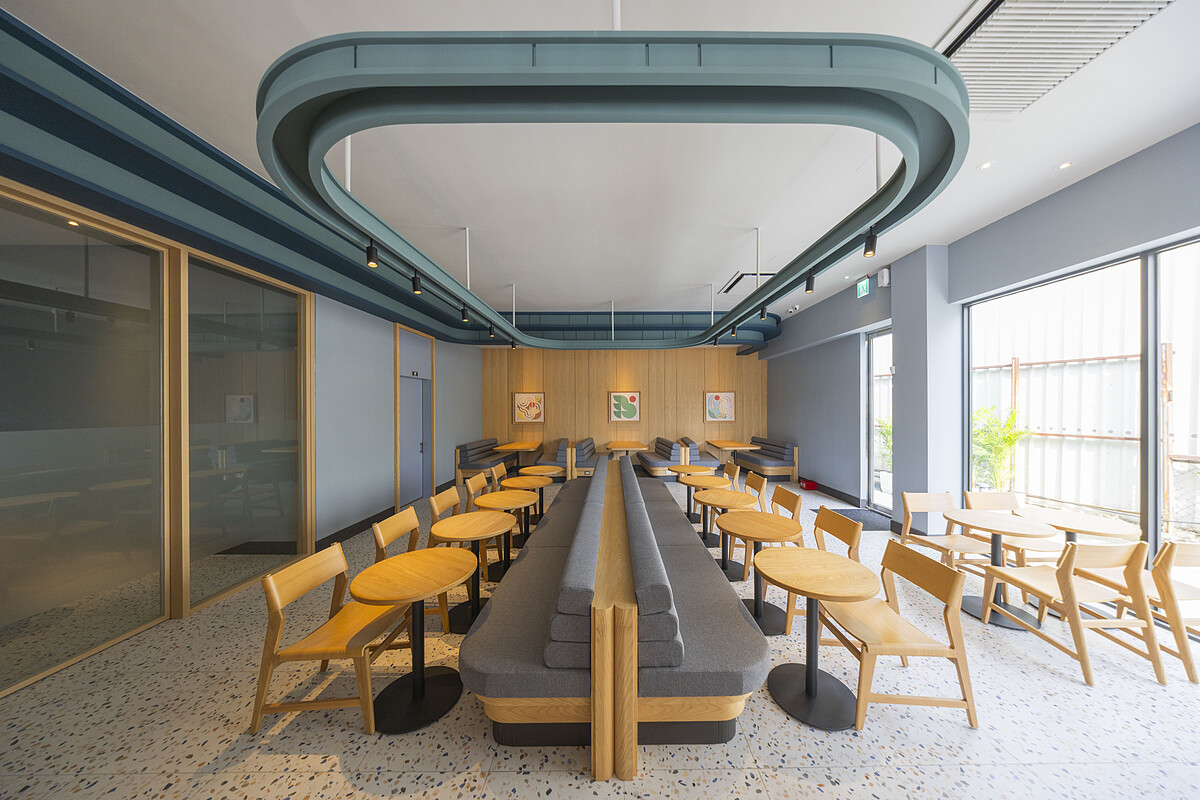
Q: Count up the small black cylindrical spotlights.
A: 10